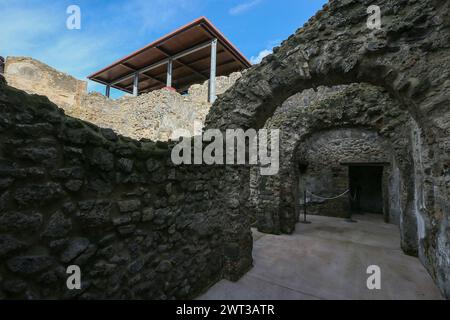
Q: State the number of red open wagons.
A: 0